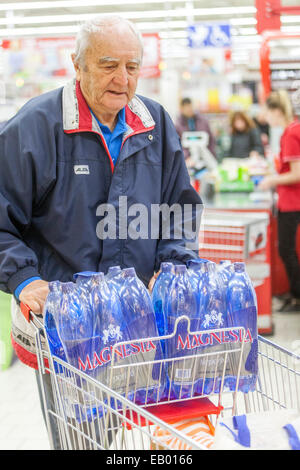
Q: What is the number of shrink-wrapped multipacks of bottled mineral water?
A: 2